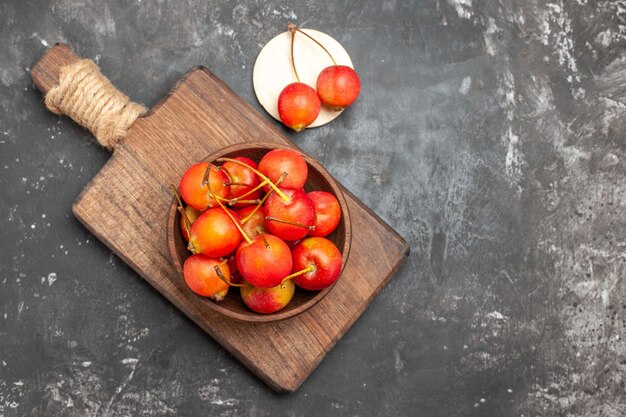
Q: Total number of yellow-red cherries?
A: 14